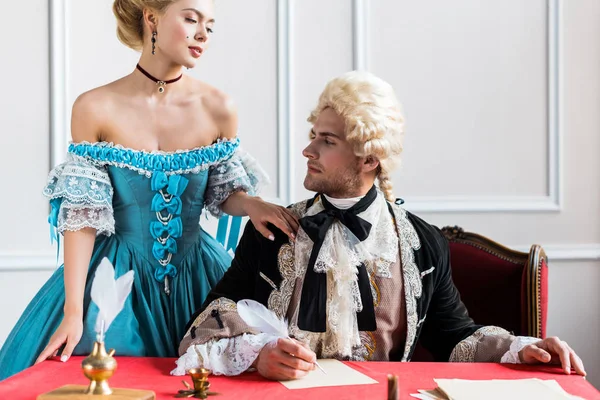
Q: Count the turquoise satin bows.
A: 5